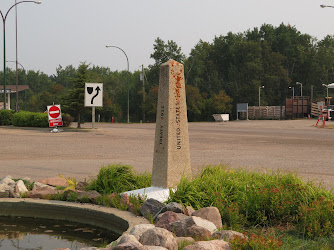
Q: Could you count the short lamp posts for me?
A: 4